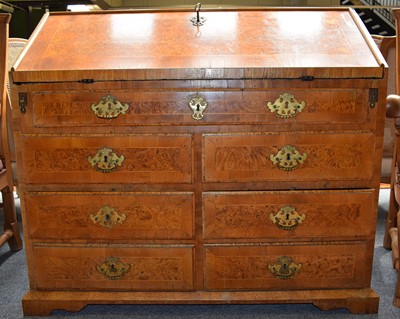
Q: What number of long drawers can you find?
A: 1